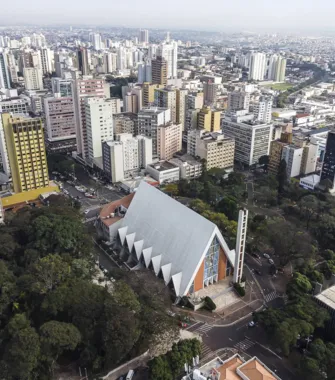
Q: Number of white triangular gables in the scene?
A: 7